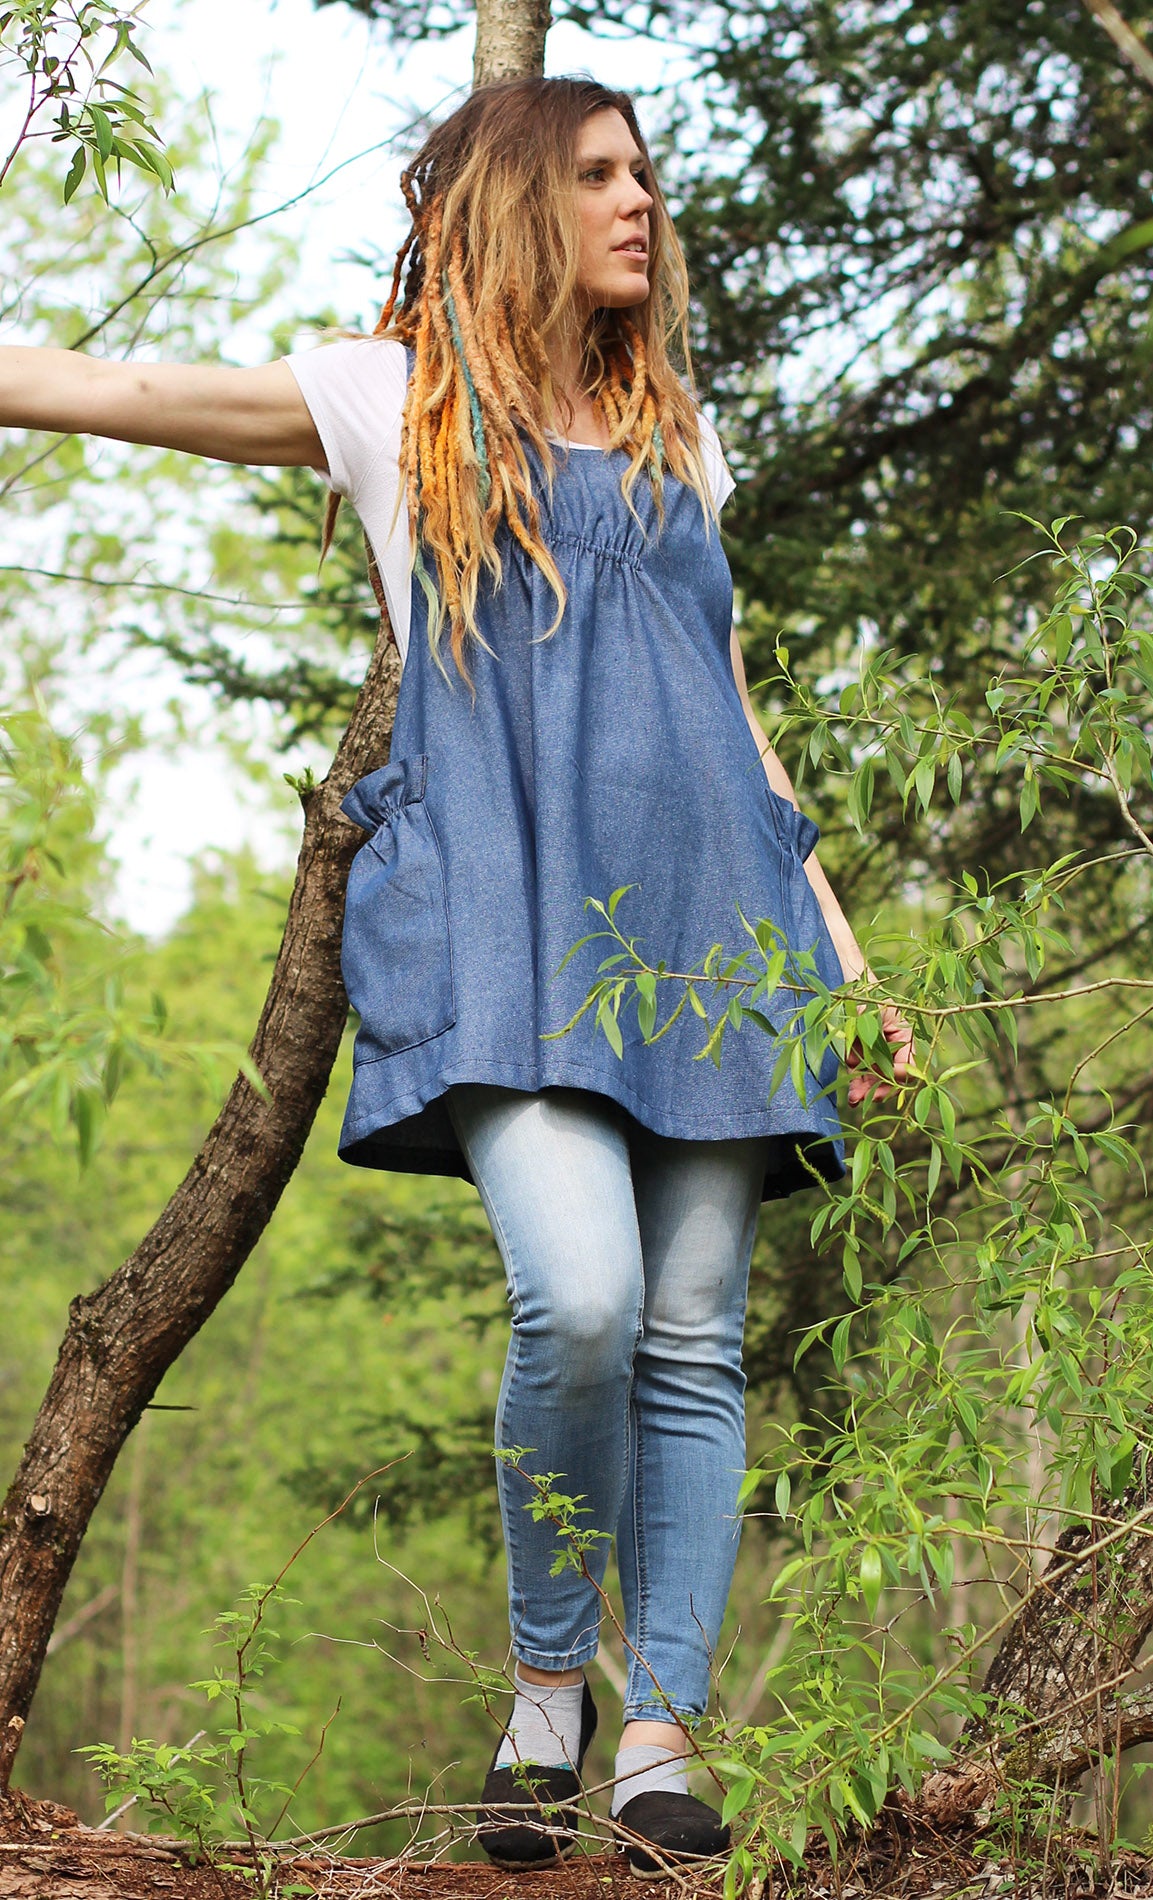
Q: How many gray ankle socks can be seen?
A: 2